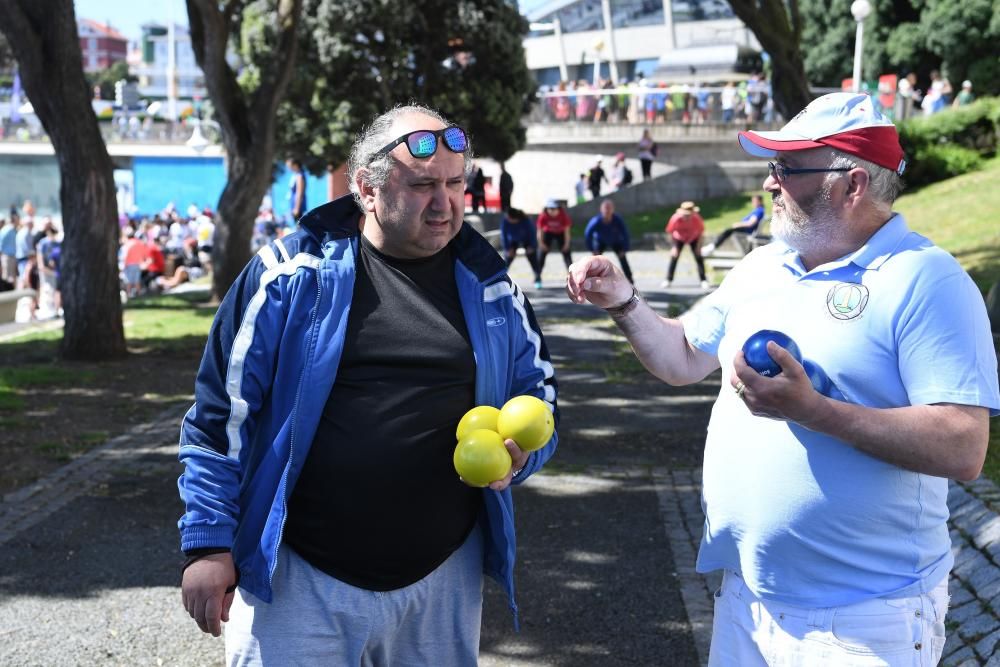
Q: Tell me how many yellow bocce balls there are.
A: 3